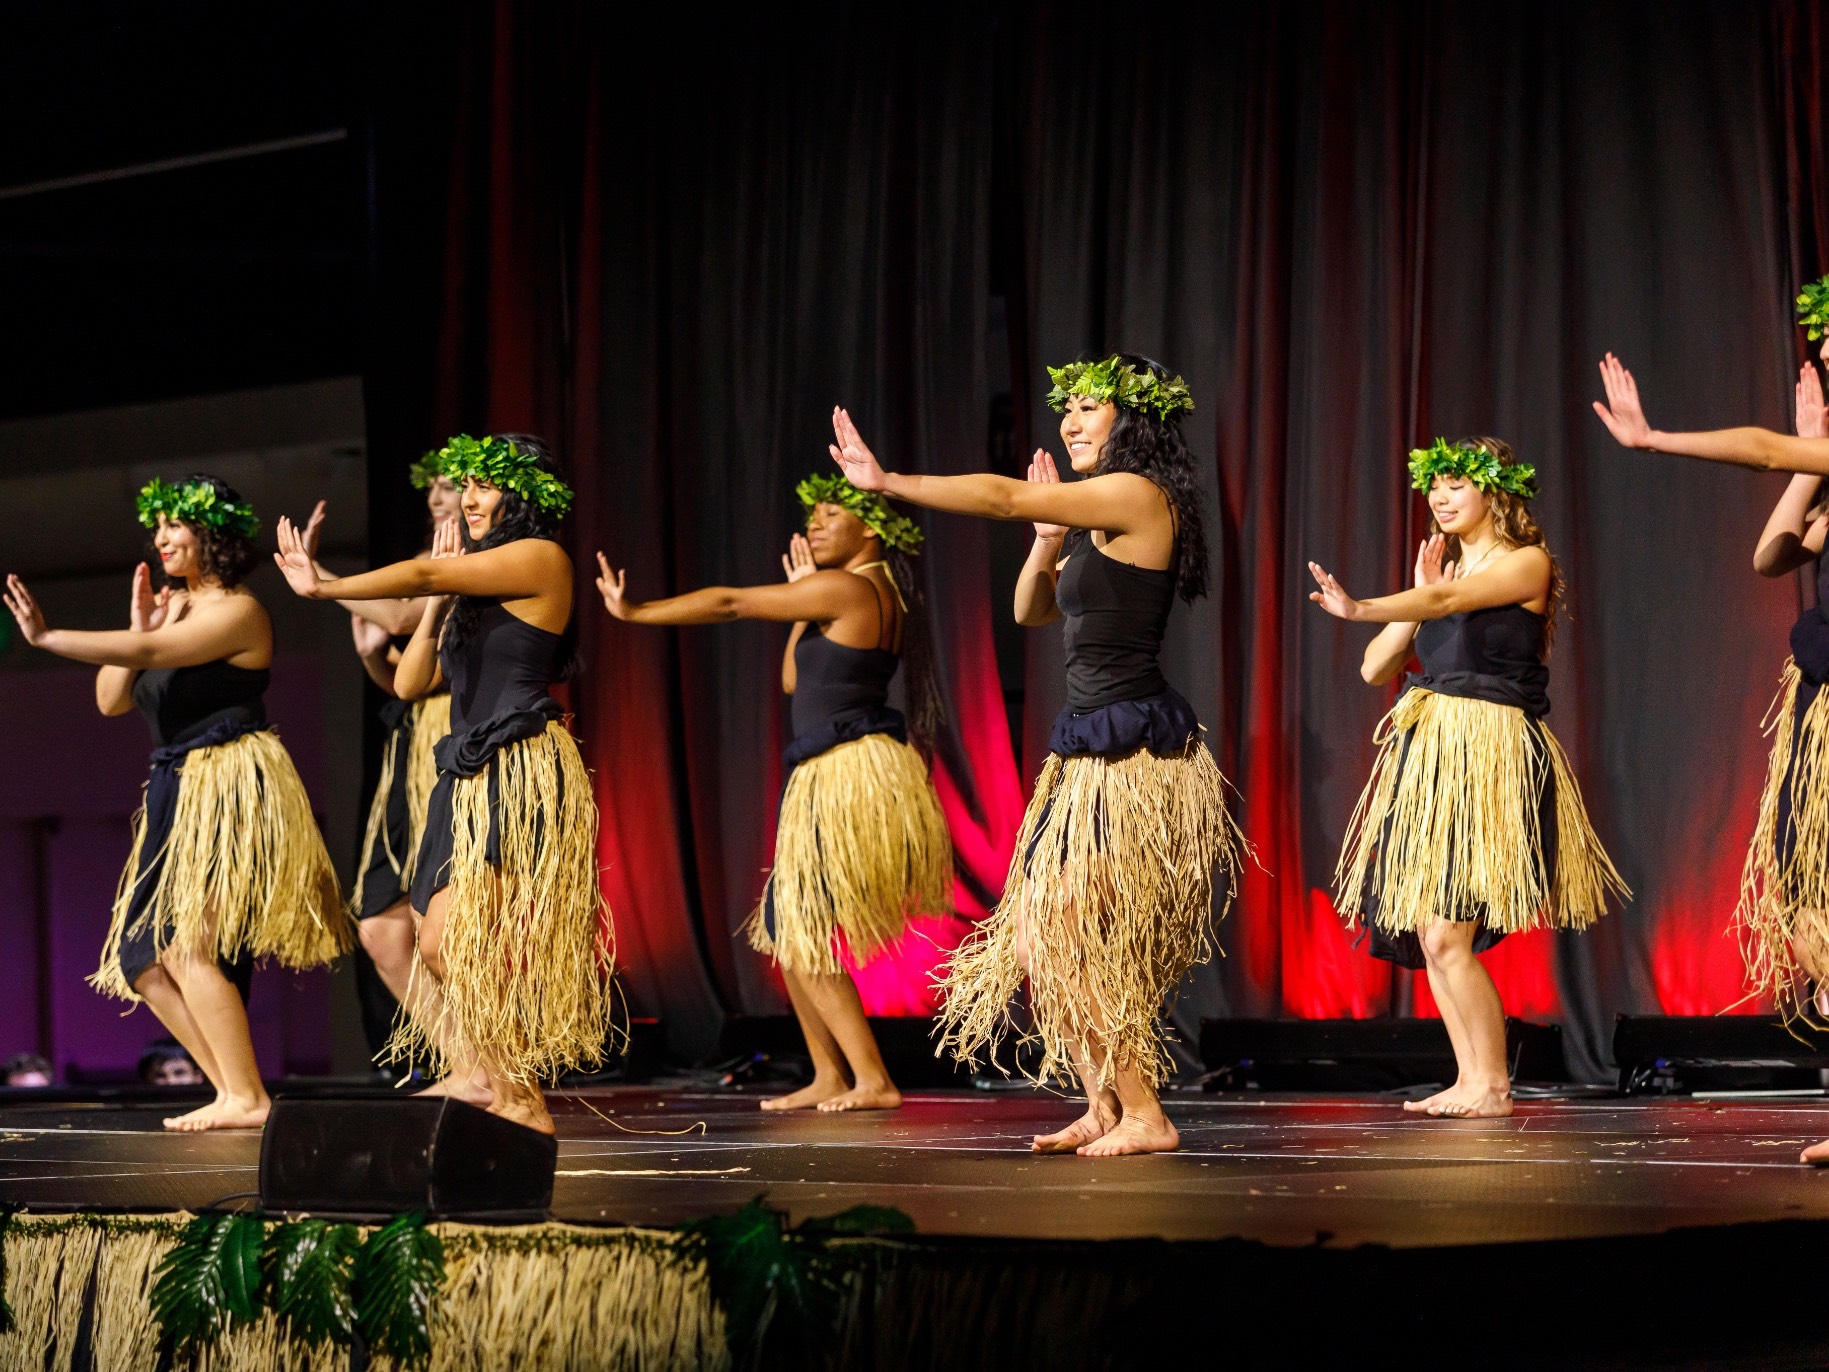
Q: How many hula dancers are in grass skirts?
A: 7